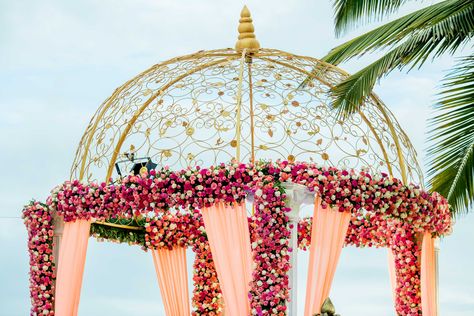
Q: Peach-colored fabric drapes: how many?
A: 6